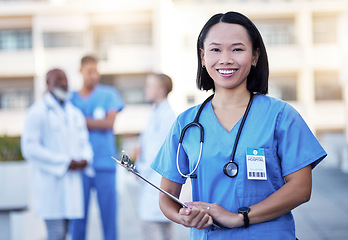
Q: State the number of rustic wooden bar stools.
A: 0